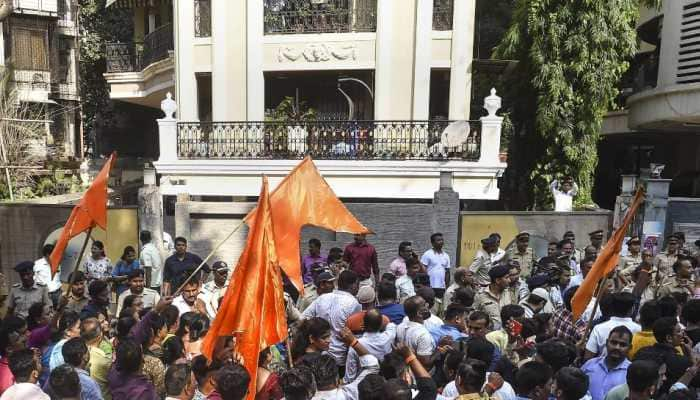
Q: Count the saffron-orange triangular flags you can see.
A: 4